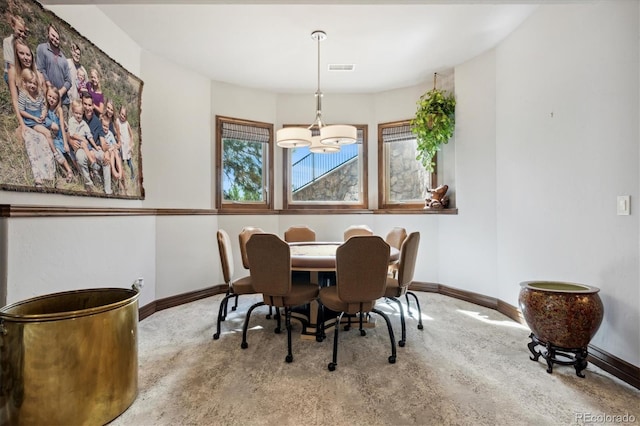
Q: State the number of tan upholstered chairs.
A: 8